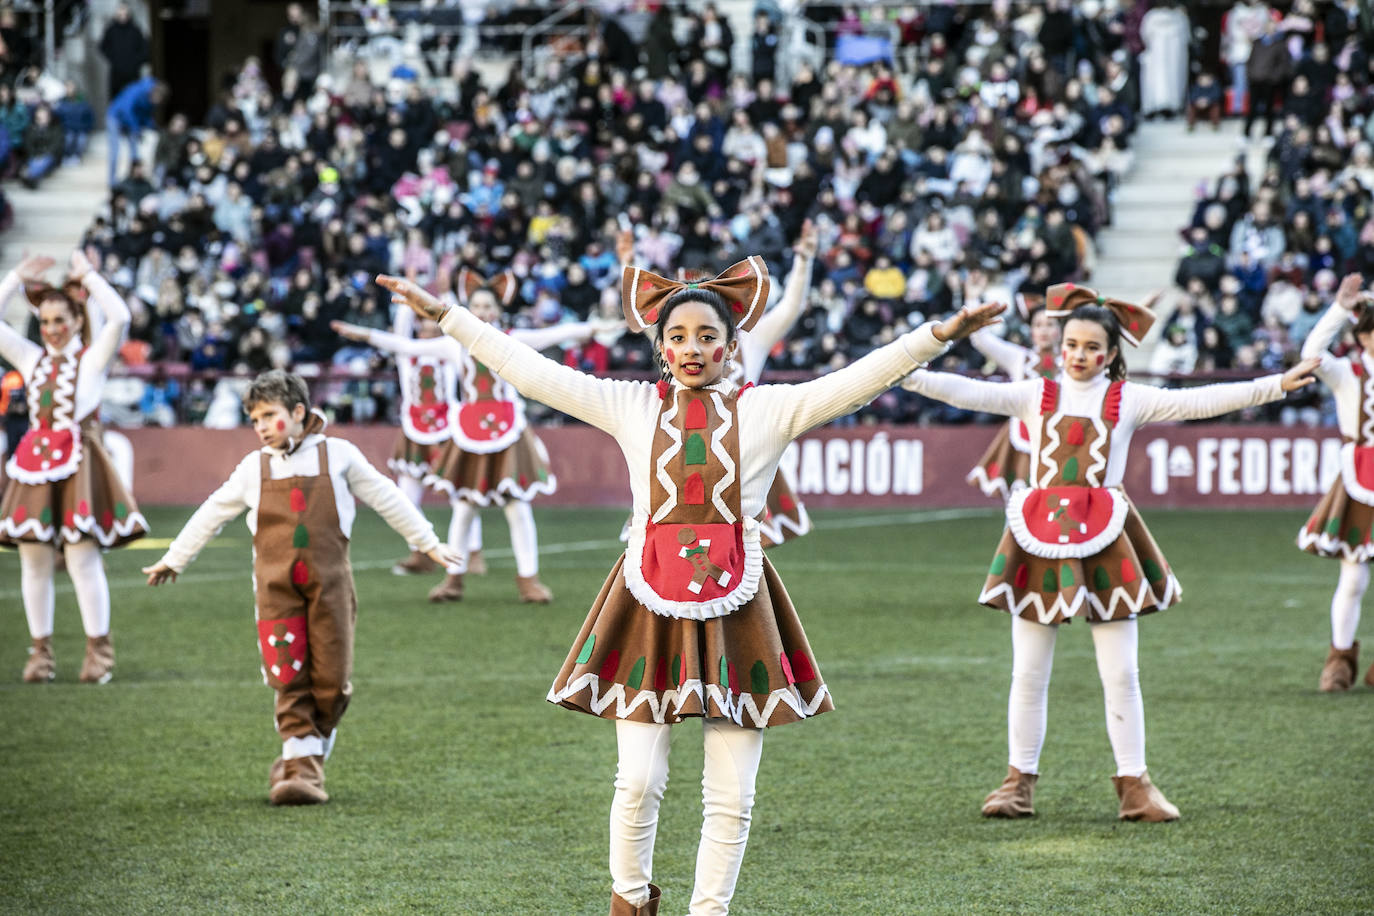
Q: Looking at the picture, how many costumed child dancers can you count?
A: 9